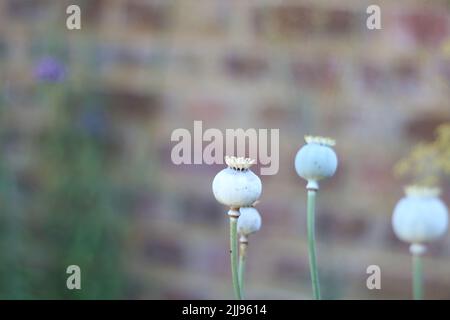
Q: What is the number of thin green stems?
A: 4